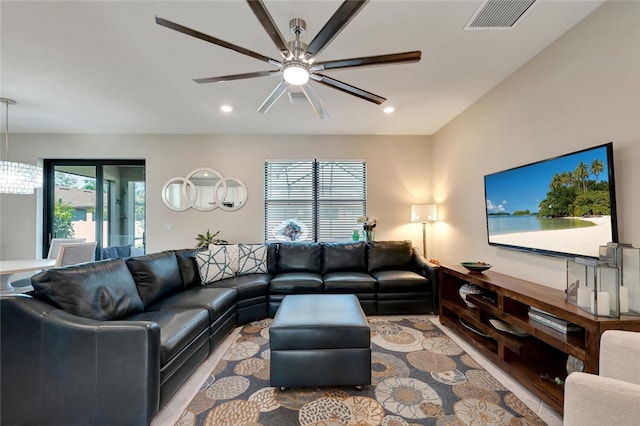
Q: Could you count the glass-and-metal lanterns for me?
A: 2